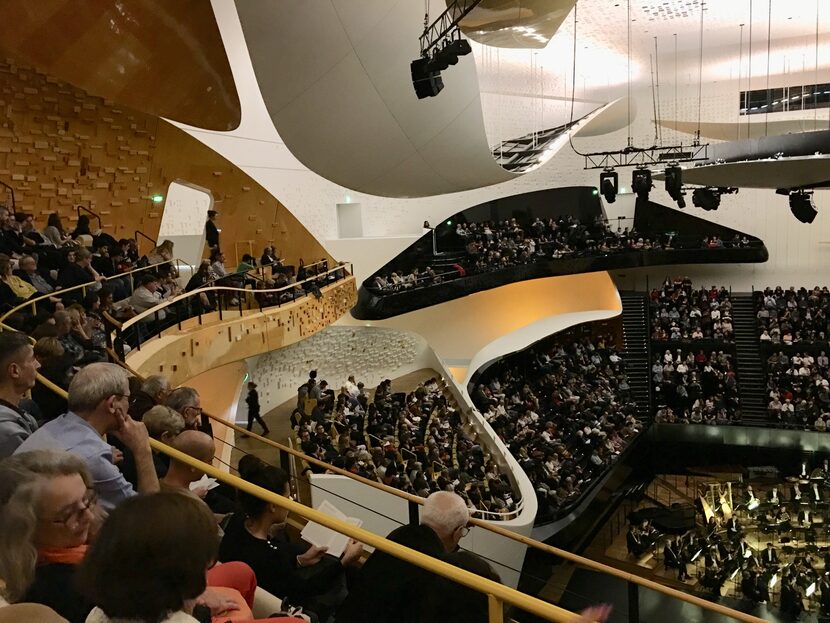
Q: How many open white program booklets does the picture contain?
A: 2